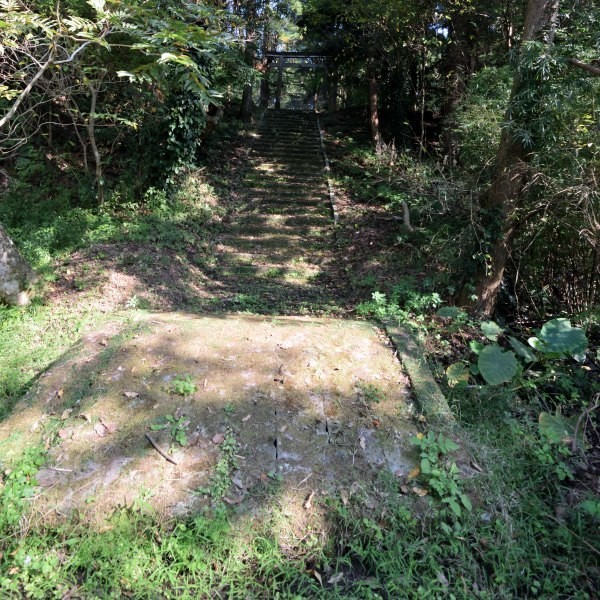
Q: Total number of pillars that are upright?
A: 2